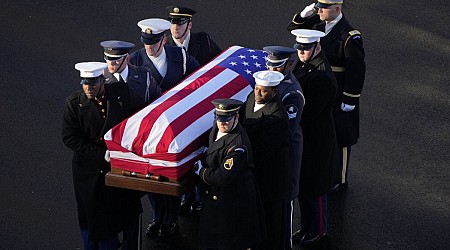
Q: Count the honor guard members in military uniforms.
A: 9